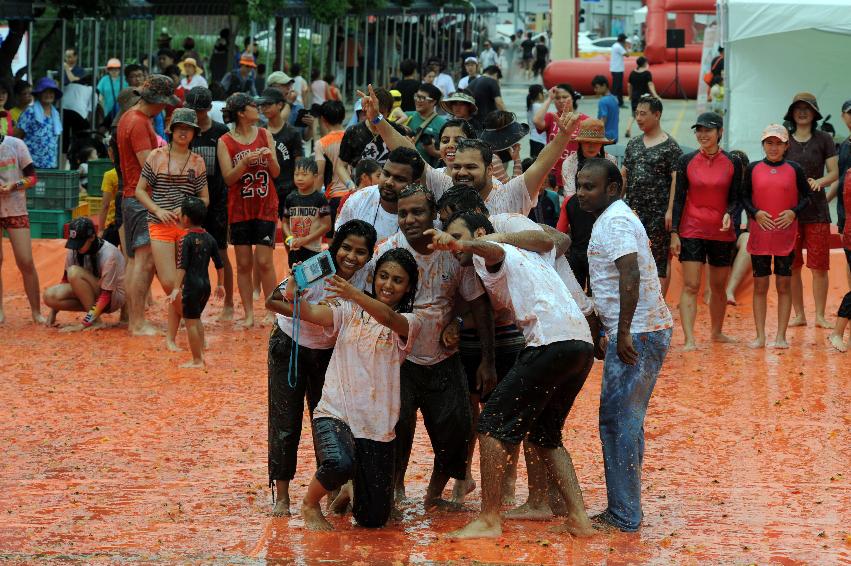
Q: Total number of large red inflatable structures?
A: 1